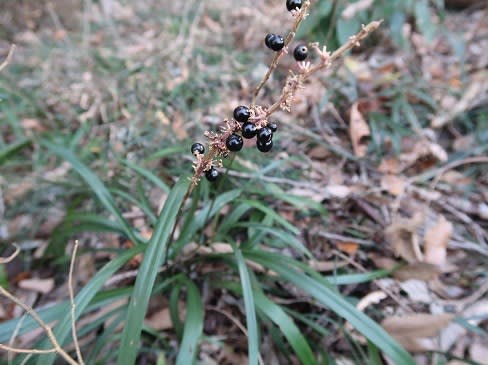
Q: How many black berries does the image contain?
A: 12